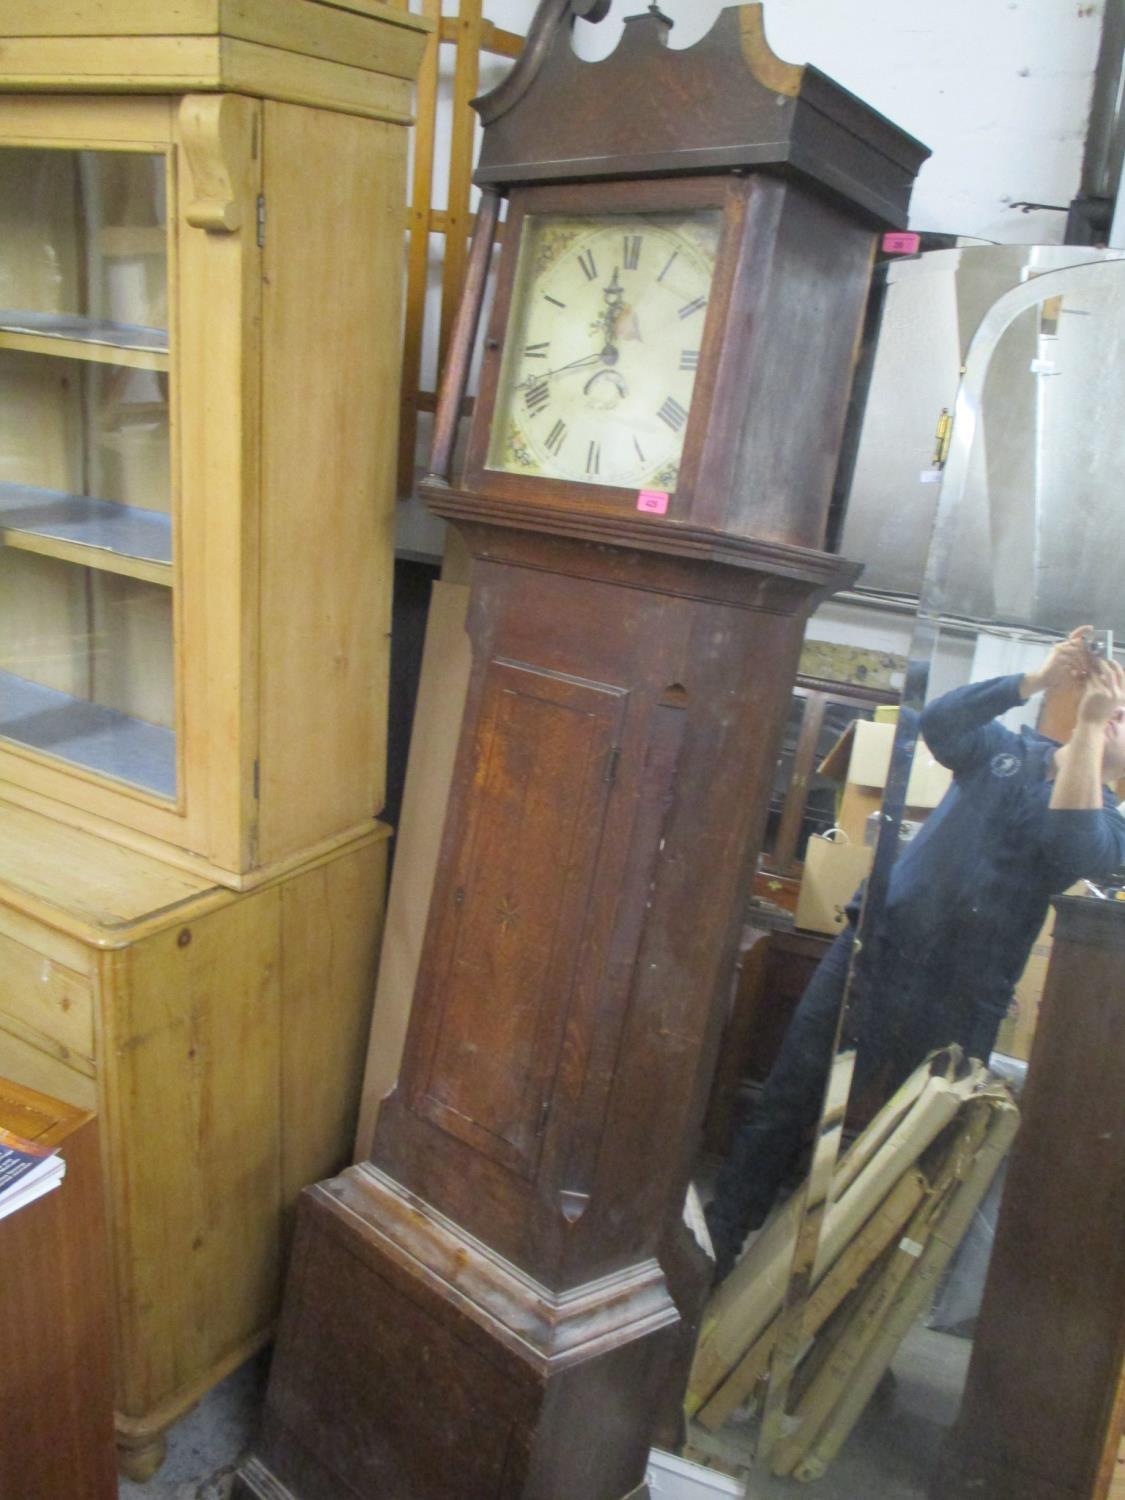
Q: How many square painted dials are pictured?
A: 1